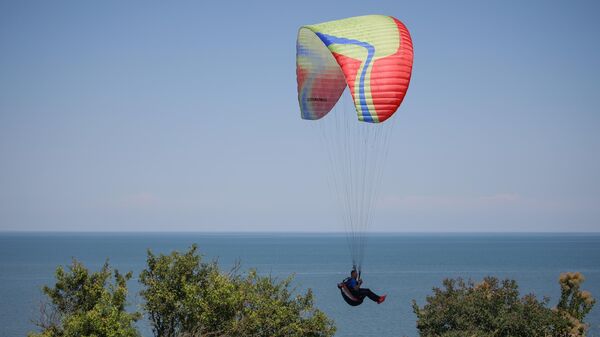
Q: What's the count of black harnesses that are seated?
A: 1